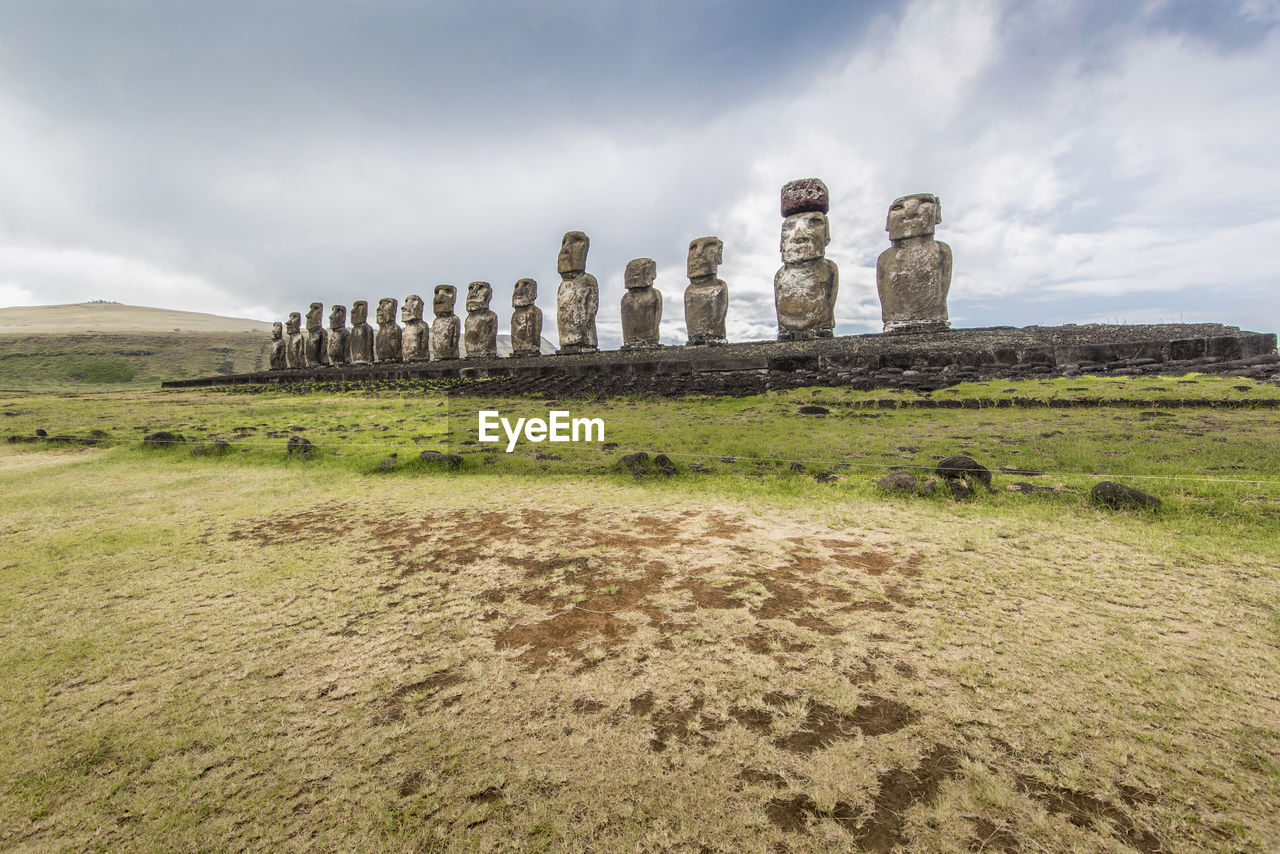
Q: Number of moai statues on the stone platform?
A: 15